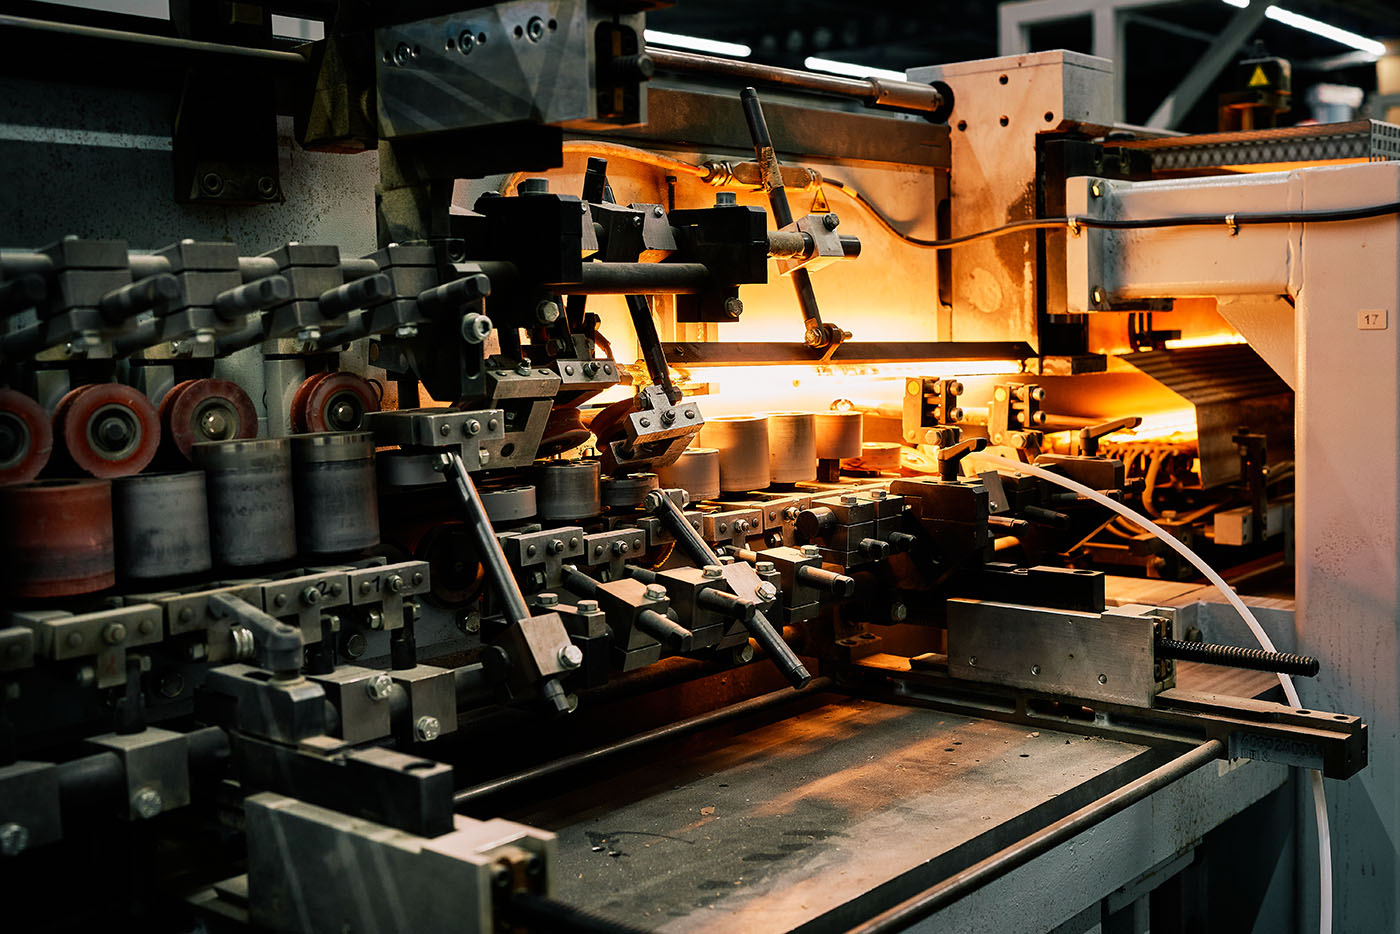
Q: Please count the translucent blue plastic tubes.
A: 0